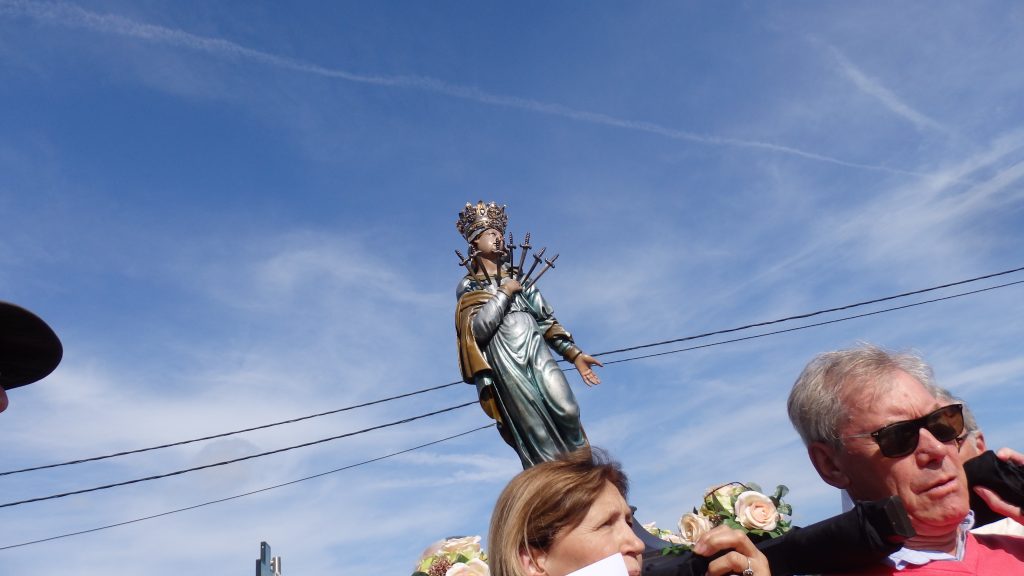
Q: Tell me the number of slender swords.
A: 7